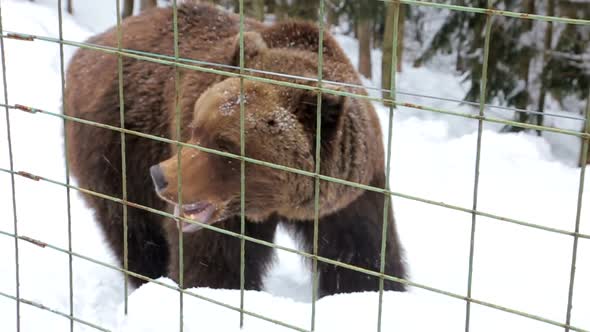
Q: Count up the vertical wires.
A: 9